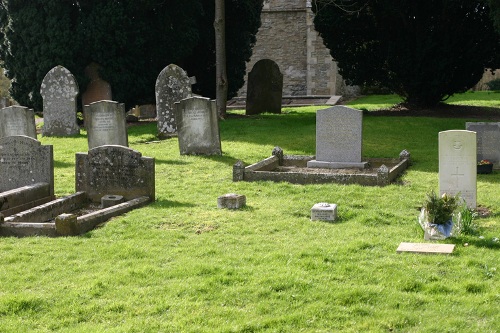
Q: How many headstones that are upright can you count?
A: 12